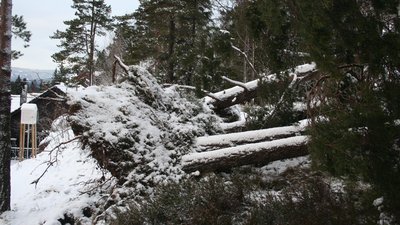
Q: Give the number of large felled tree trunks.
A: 3